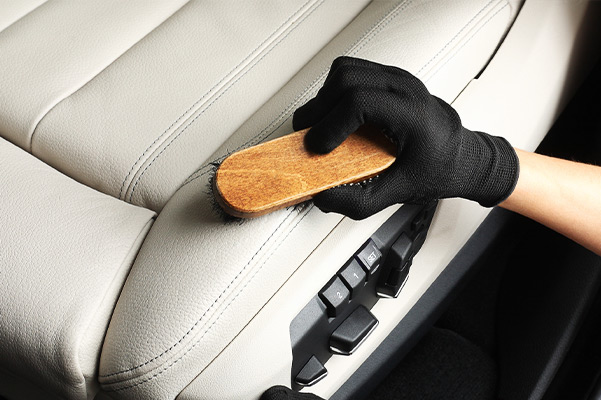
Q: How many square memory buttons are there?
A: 3